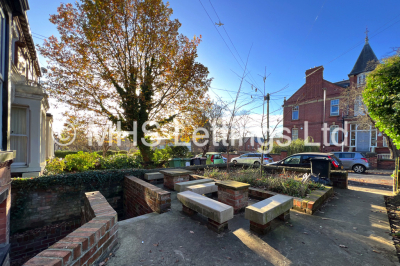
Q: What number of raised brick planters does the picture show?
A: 1